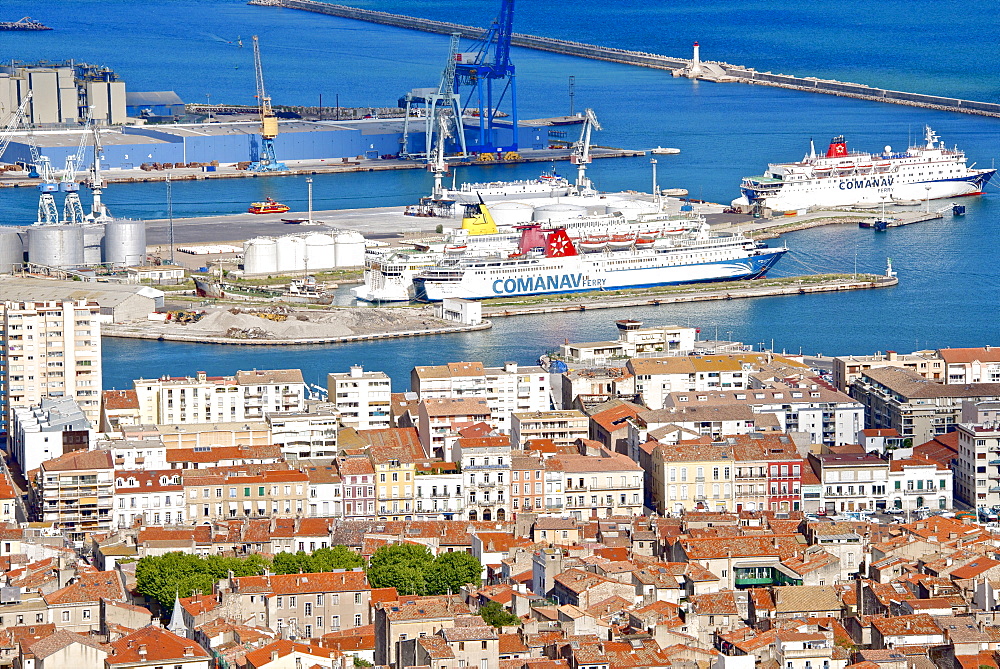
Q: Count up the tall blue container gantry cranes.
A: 1